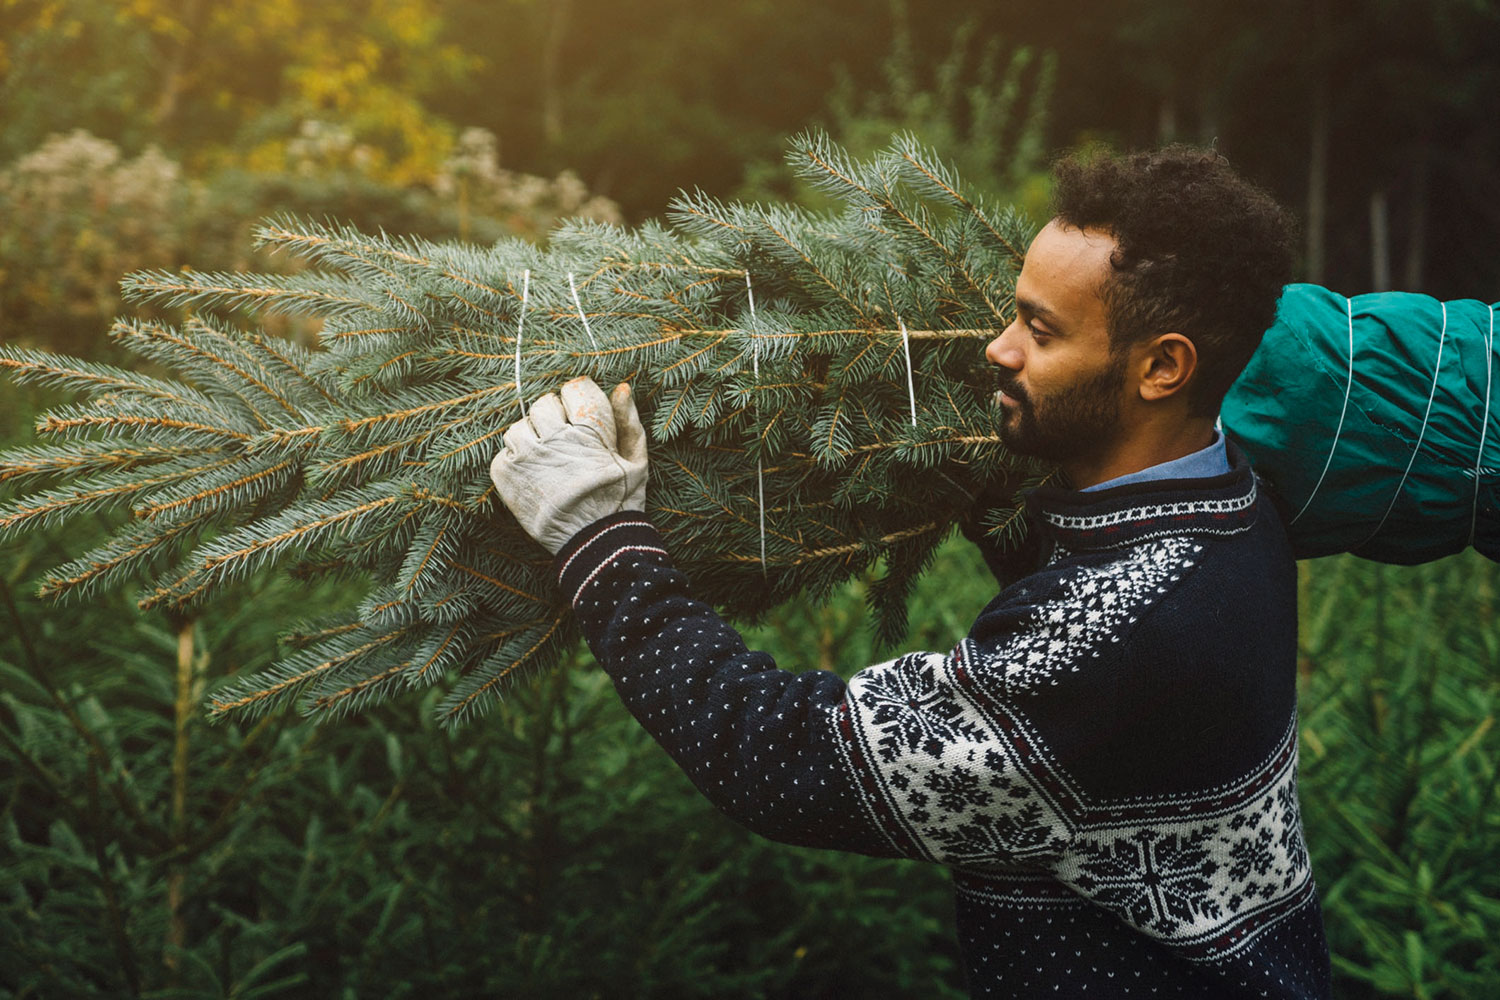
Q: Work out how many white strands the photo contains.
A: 7